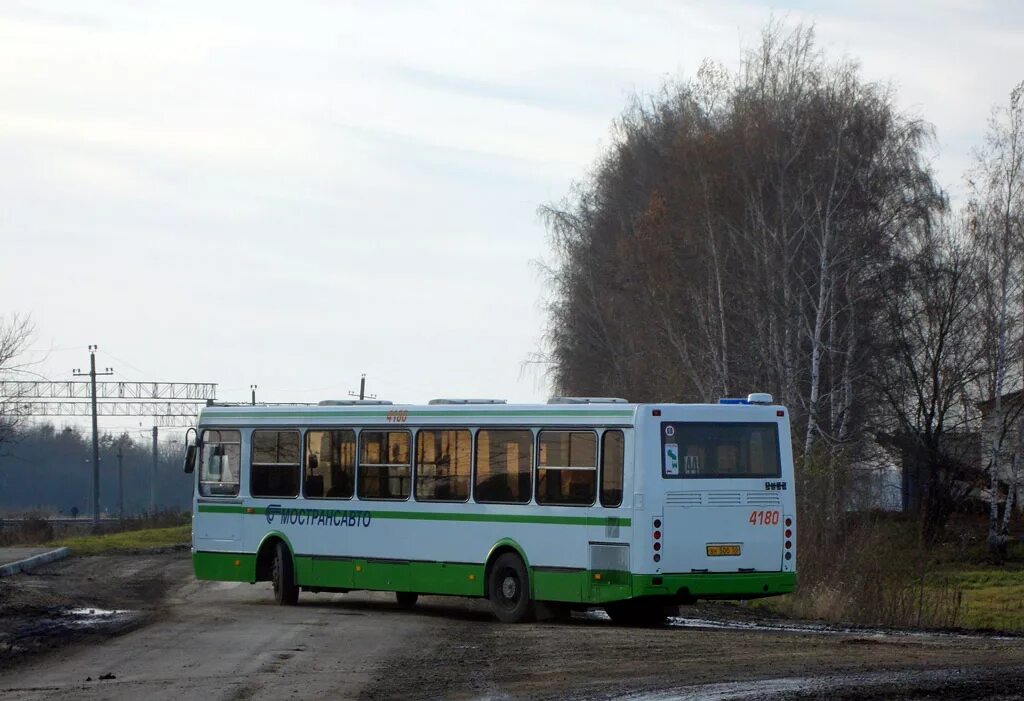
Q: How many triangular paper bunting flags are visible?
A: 0